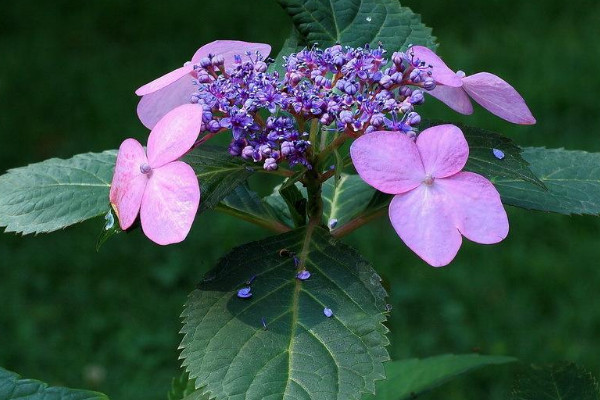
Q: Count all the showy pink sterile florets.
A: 4